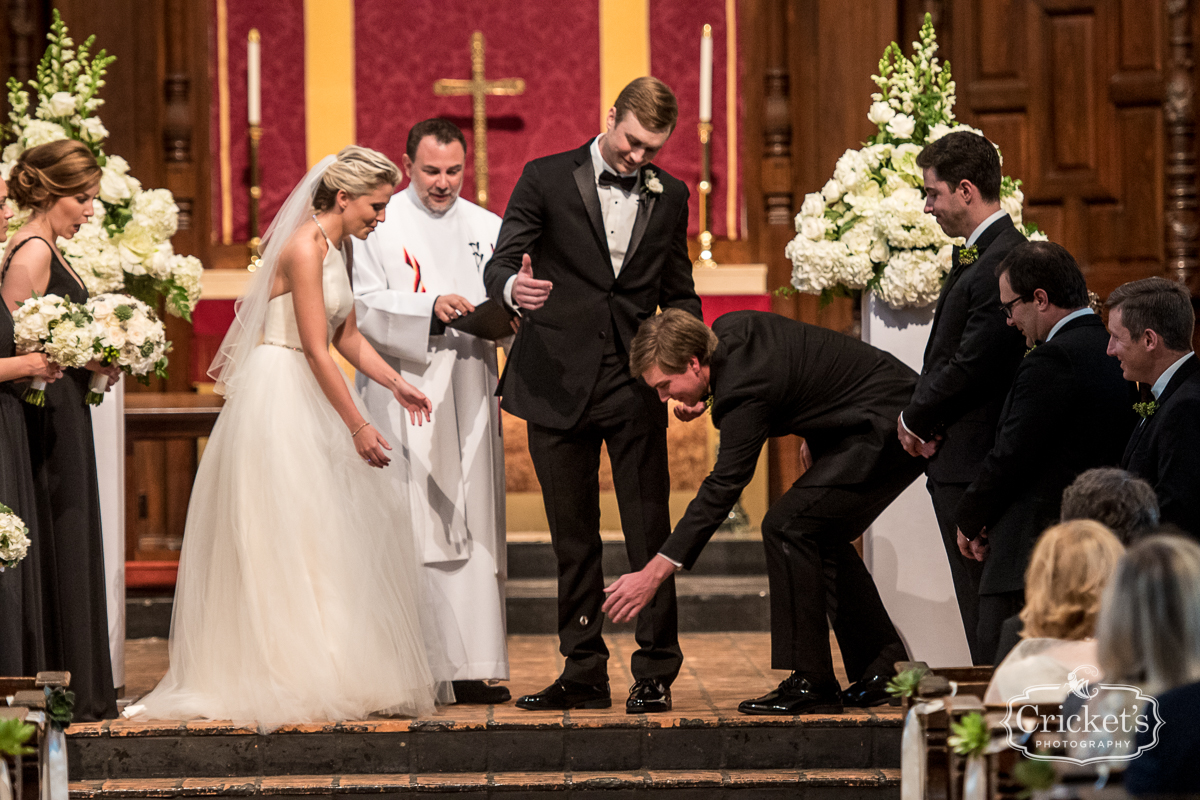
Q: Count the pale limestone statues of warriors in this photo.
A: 0